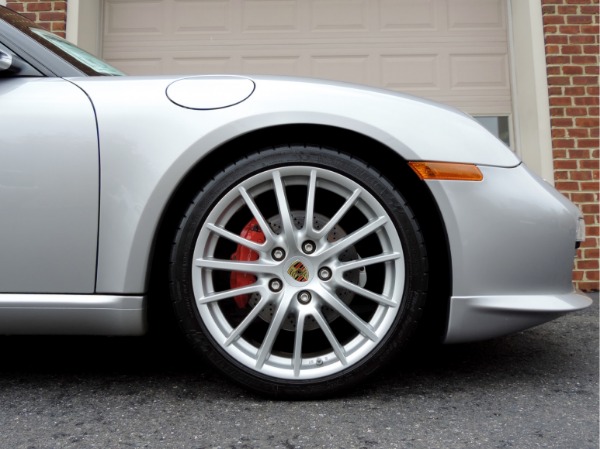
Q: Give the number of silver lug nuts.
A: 5